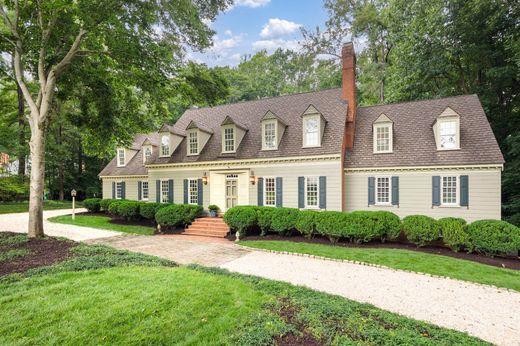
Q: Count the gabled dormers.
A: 9